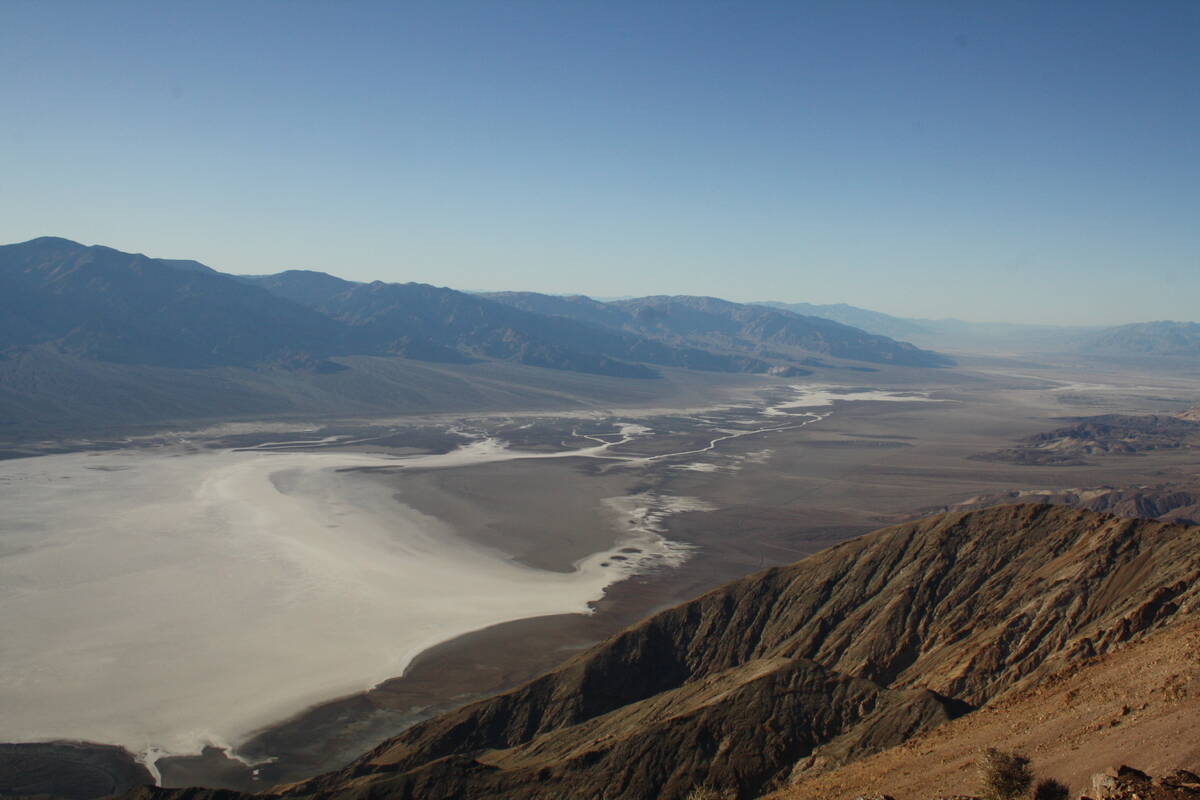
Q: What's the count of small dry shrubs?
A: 2